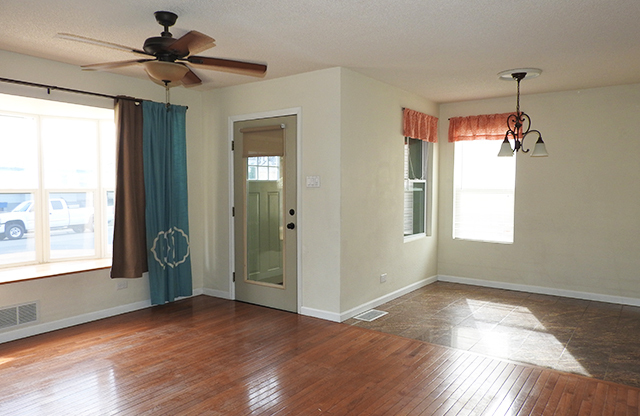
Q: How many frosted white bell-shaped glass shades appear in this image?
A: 2